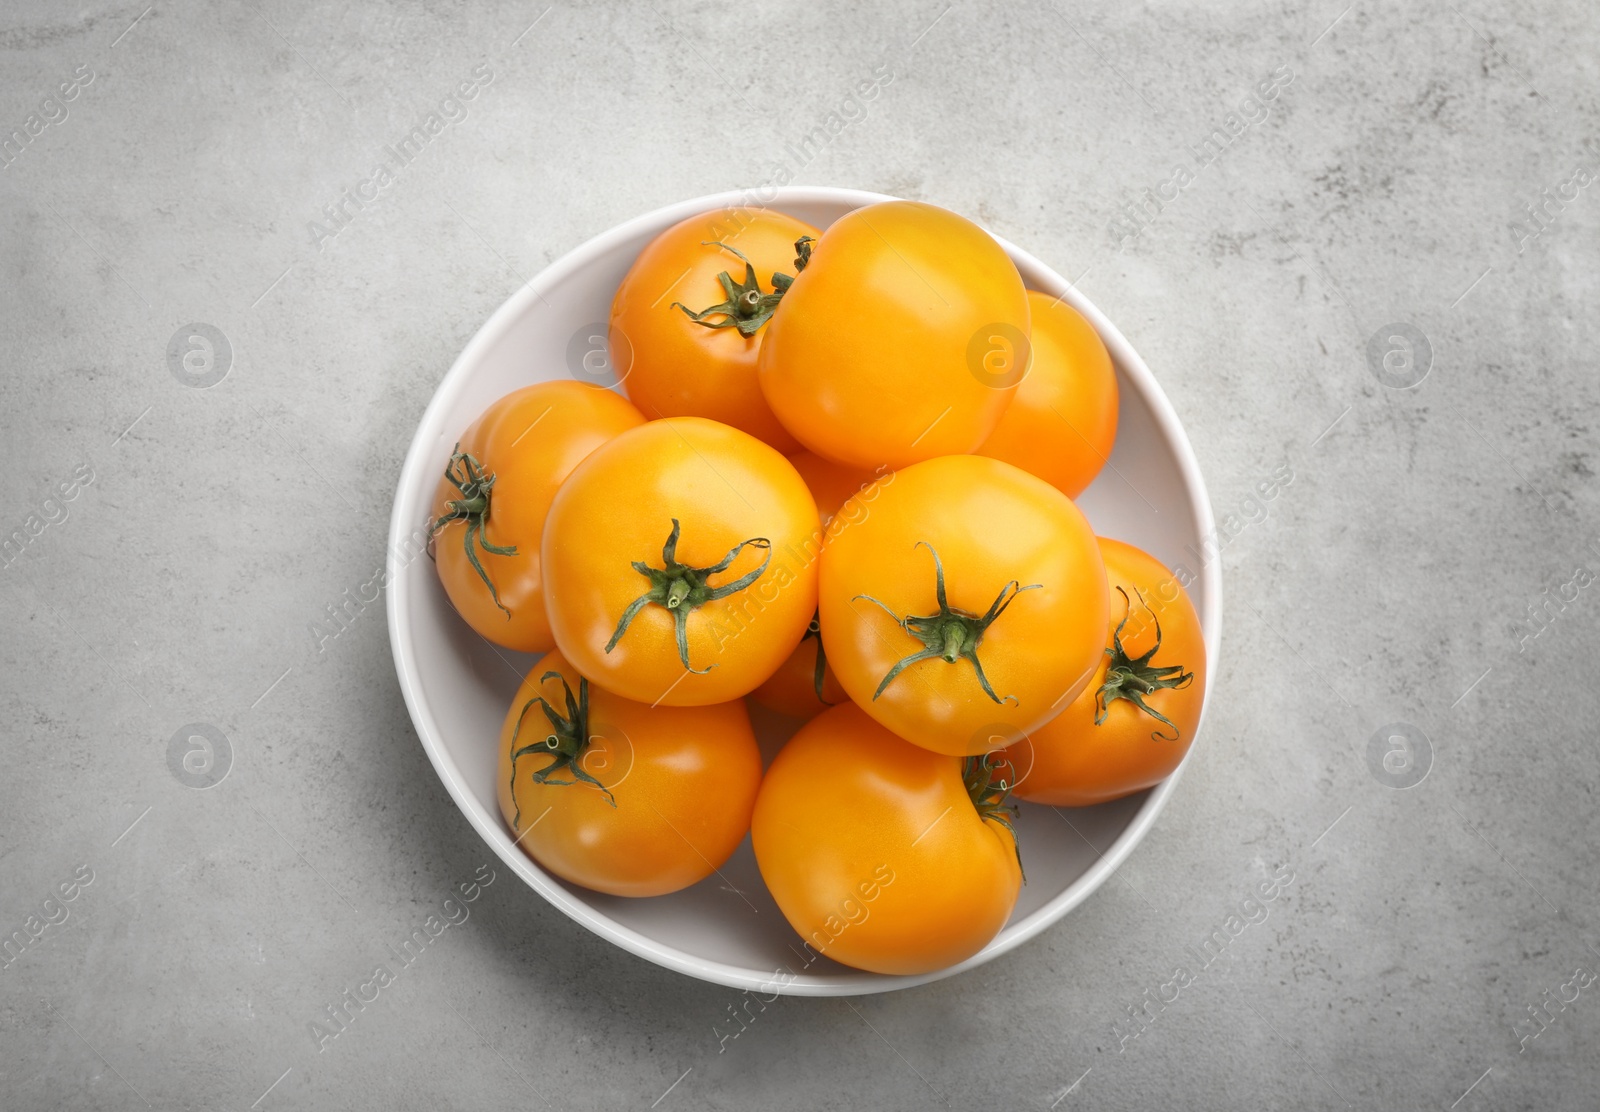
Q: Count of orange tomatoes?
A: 10